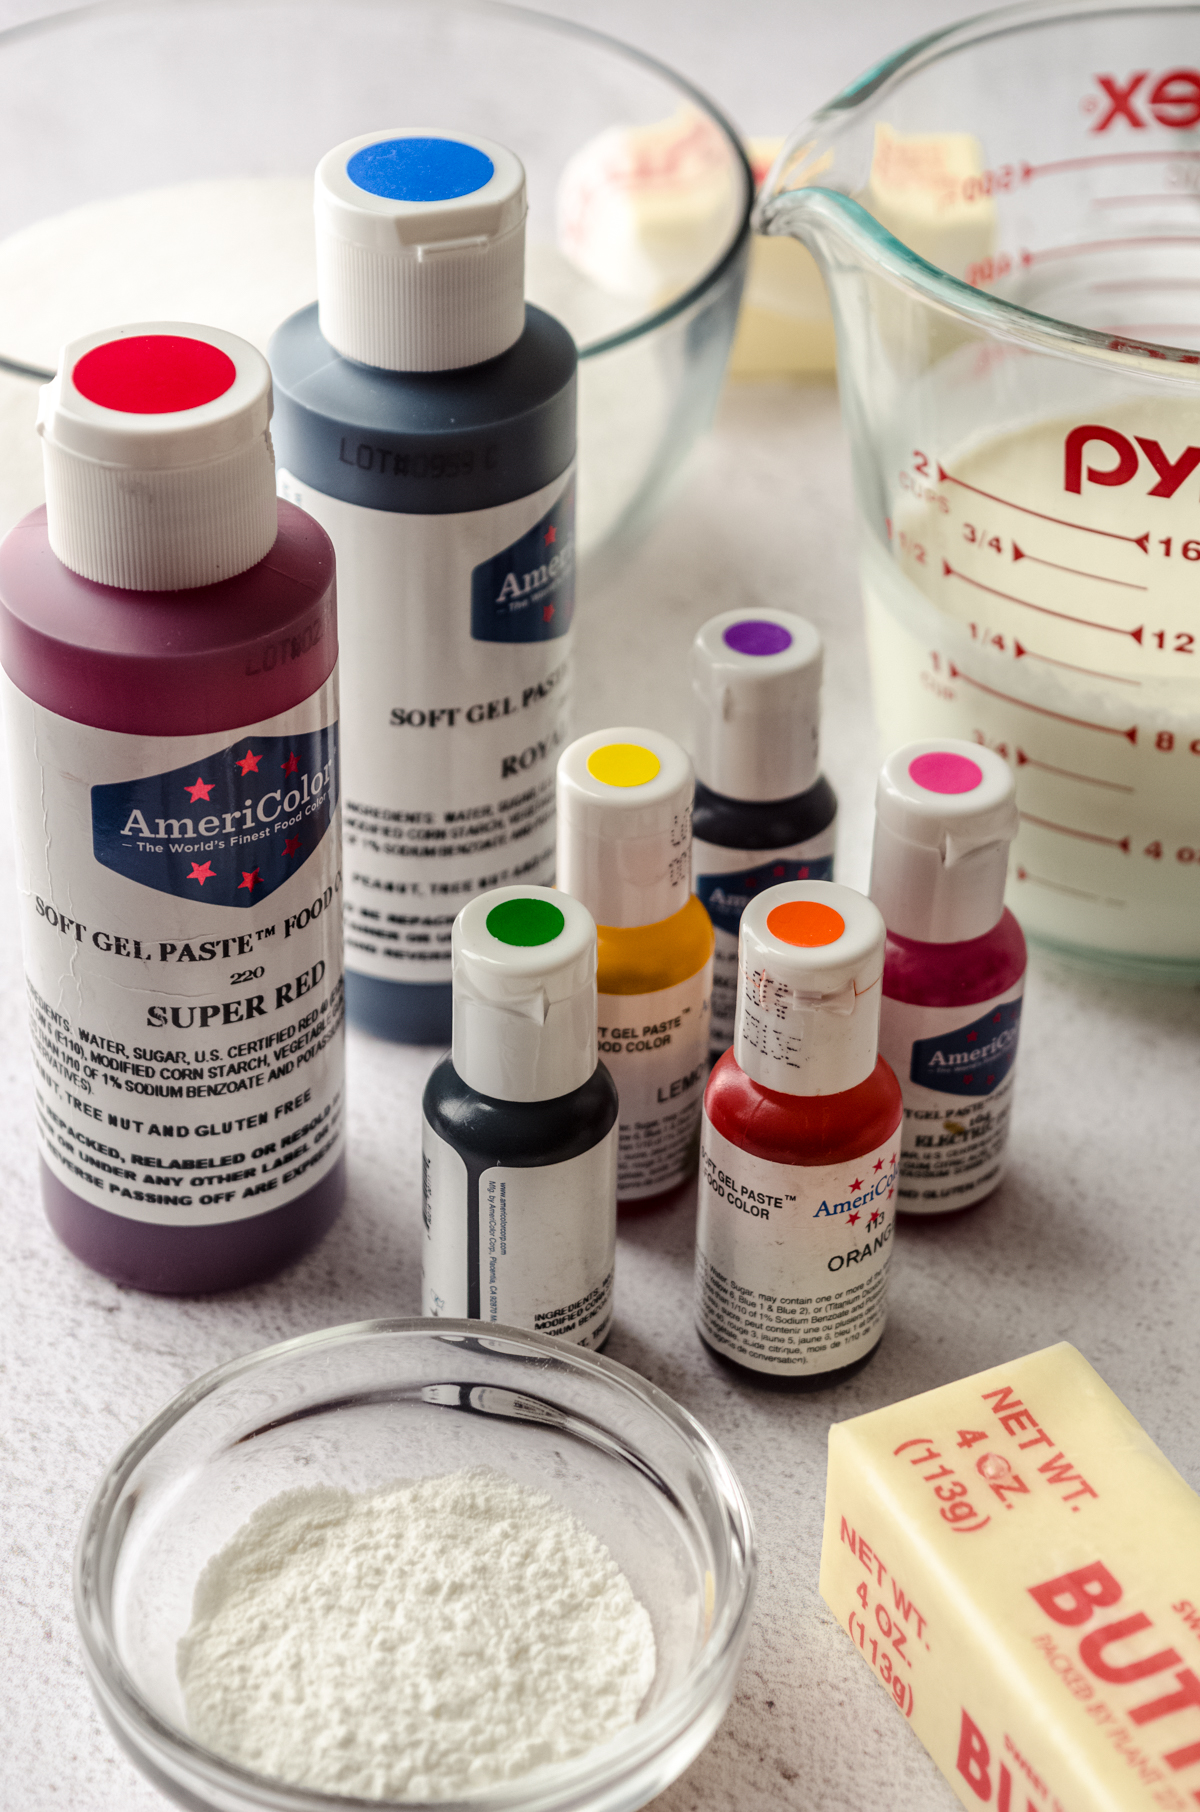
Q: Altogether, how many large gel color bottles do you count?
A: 2